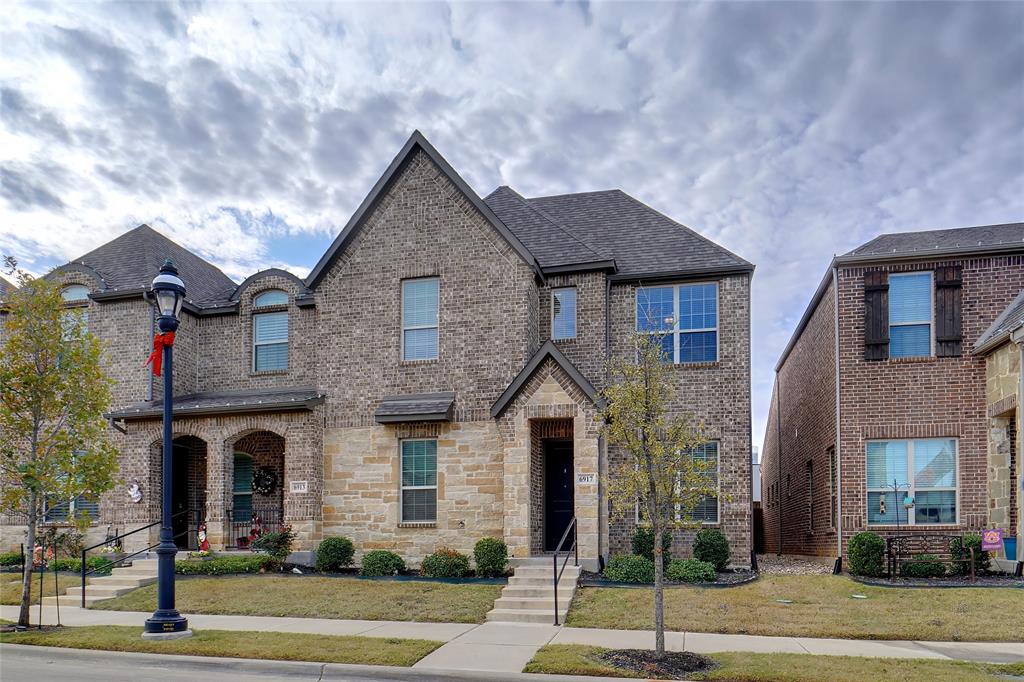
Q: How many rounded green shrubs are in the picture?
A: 11